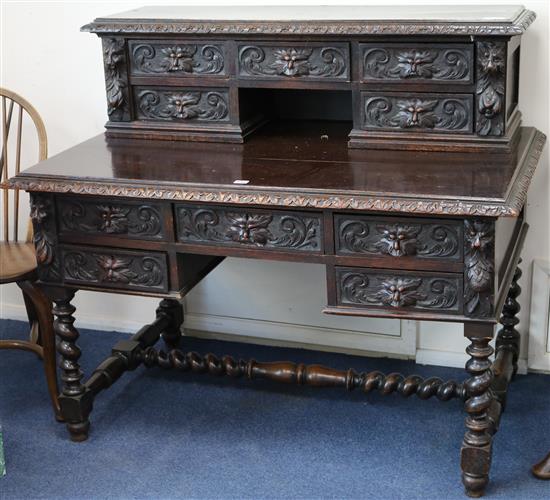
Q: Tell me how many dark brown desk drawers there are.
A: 10